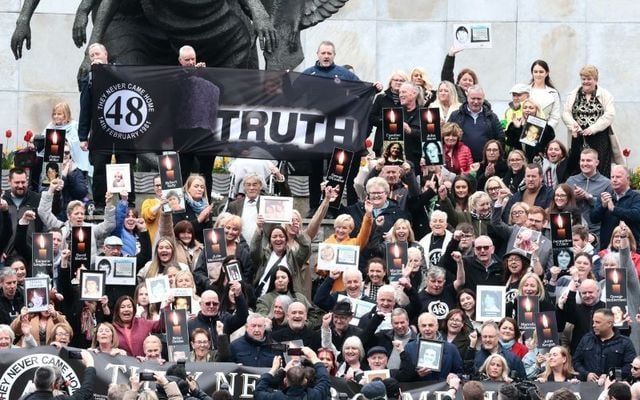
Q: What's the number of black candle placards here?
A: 14